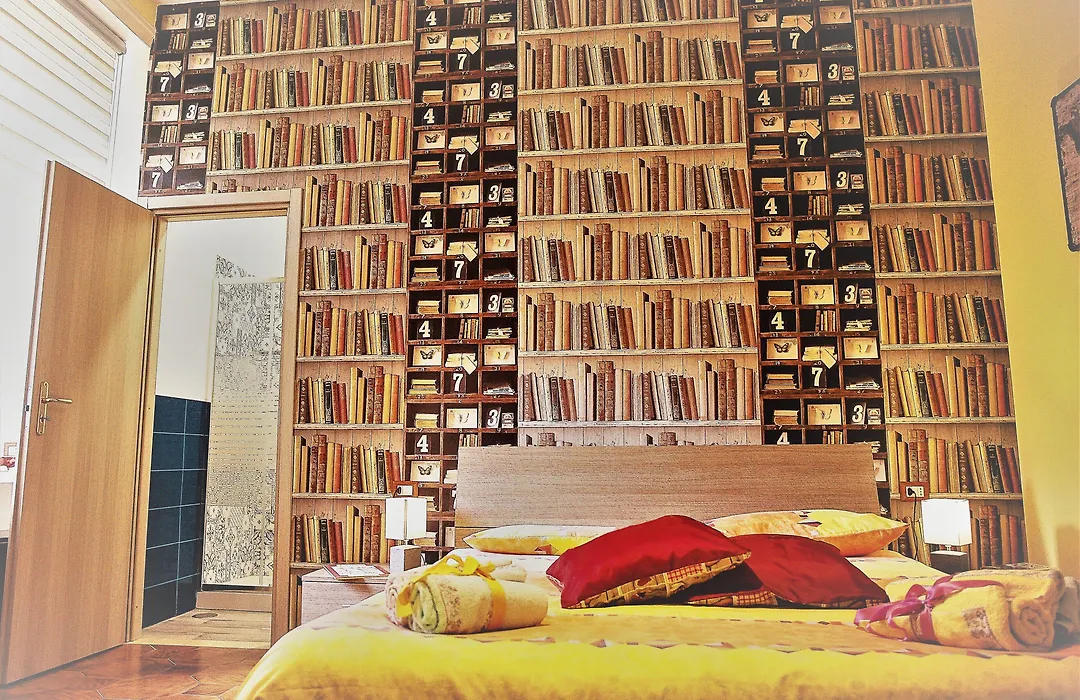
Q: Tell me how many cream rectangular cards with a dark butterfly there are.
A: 9